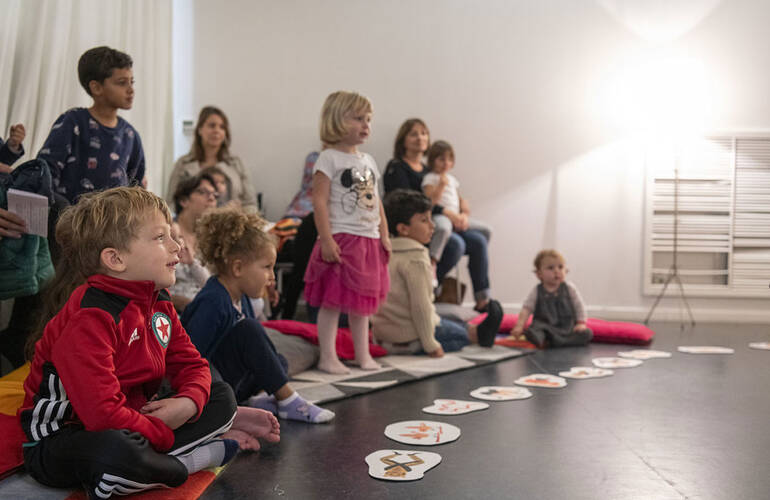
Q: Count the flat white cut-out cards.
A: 10